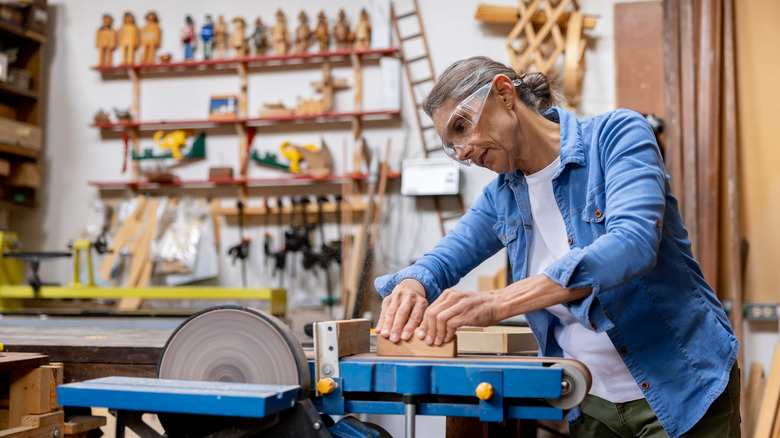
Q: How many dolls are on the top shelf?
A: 13